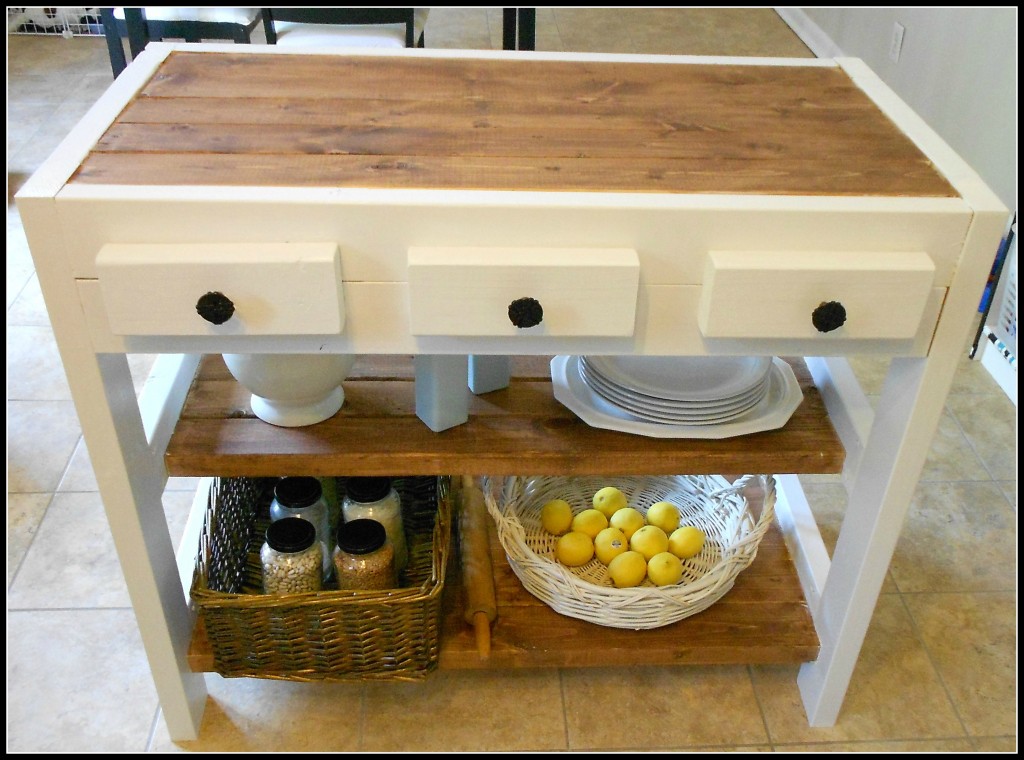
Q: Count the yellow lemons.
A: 11